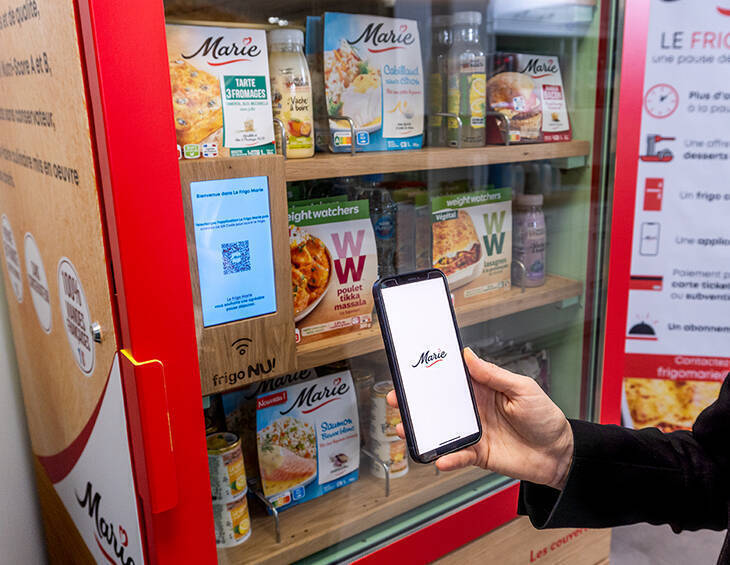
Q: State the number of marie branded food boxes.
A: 5